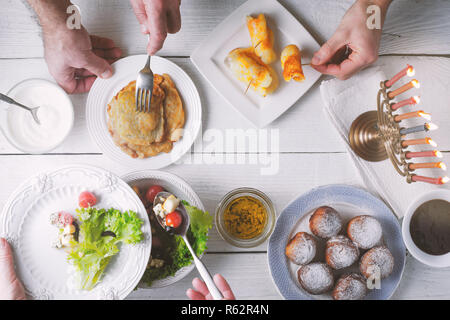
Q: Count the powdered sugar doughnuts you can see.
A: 7